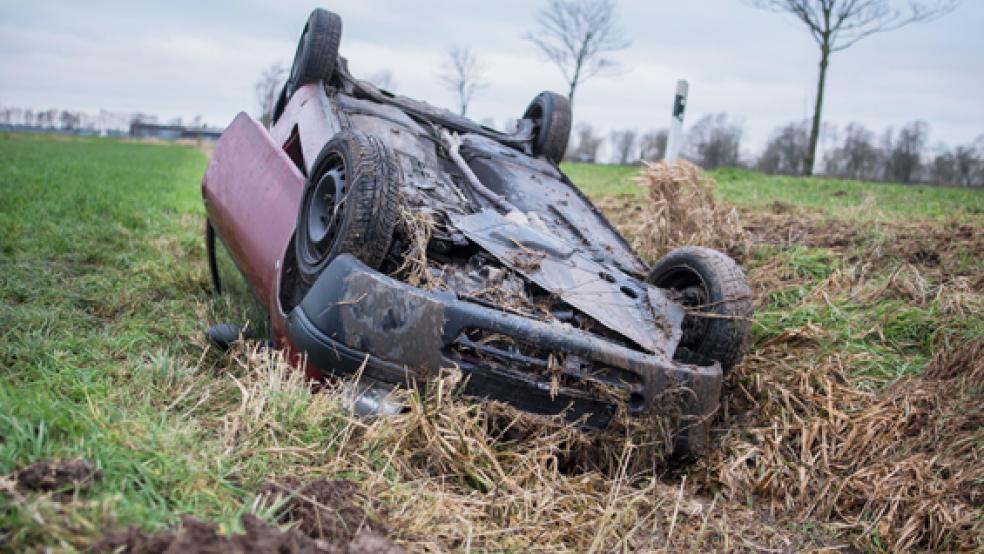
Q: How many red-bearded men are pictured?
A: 0